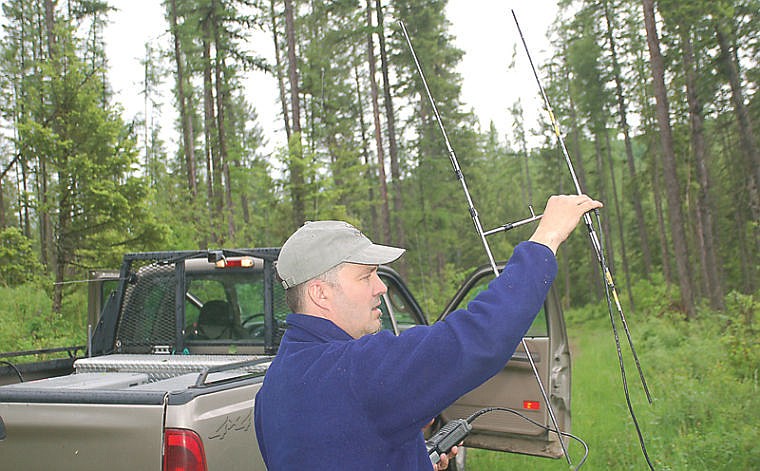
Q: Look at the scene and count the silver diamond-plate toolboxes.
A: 1